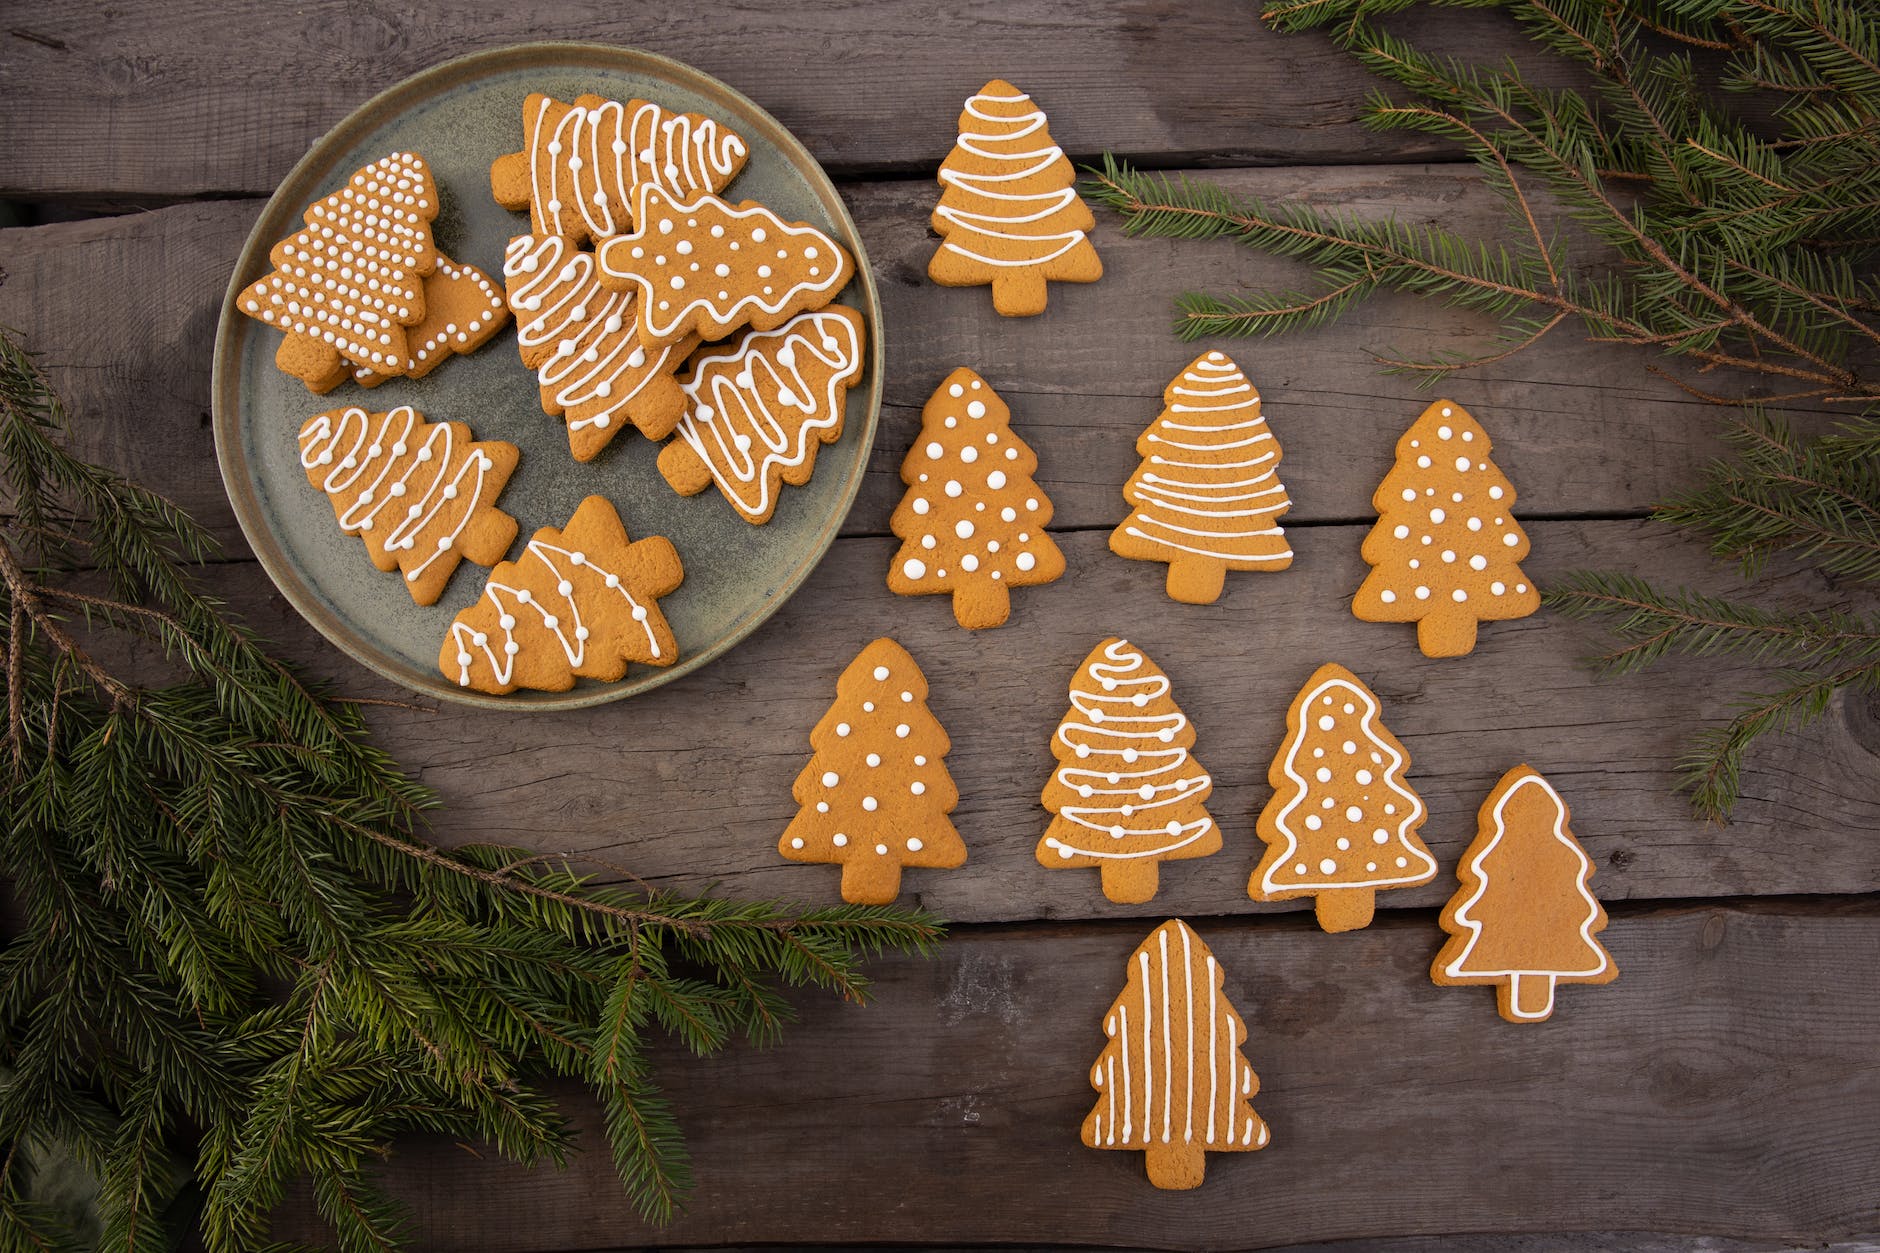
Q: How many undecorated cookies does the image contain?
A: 0